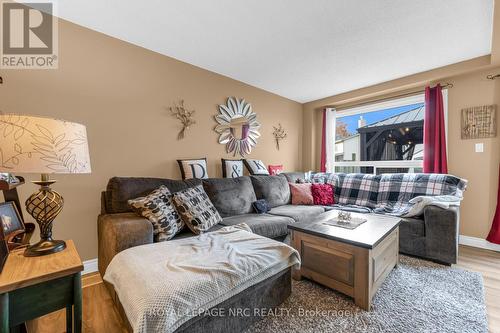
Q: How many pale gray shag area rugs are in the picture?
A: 1